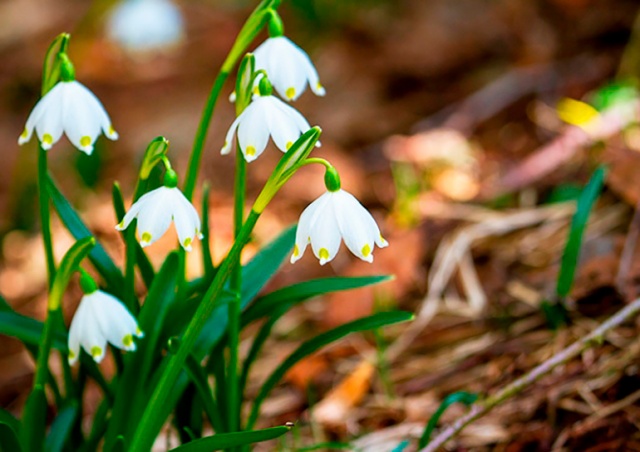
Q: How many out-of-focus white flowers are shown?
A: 1